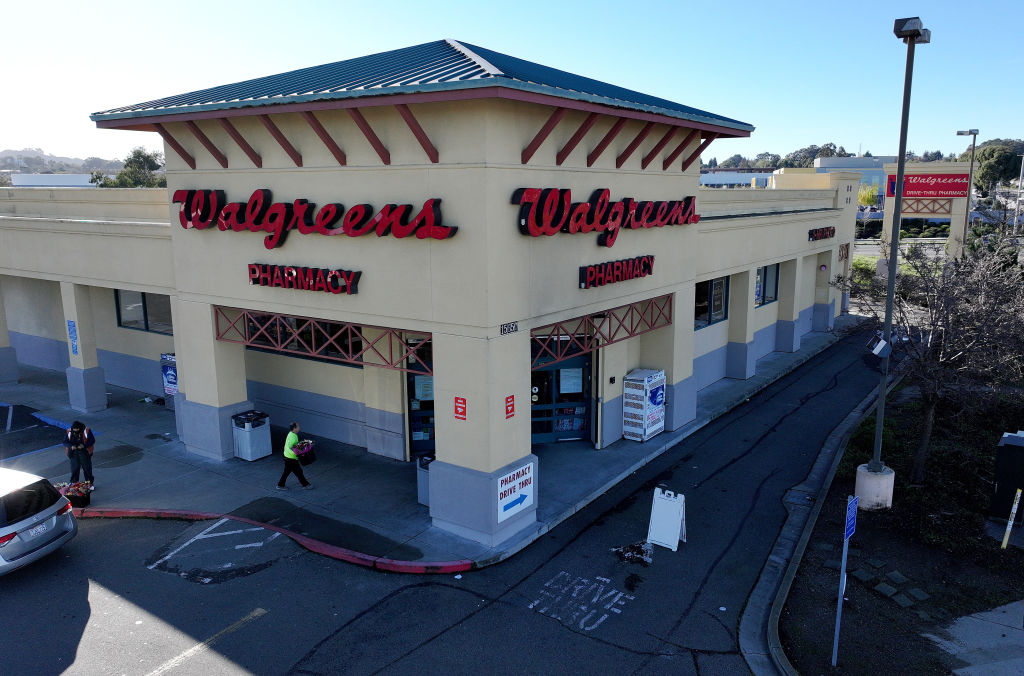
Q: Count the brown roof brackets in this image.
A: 14